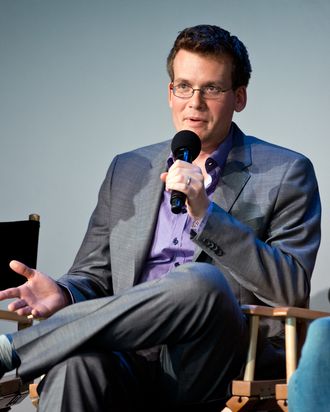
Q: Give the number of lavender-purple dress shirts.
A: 1